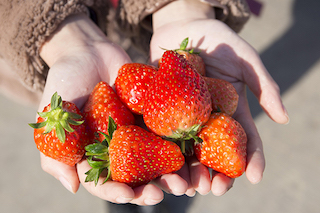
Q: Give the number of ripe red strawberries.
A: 8